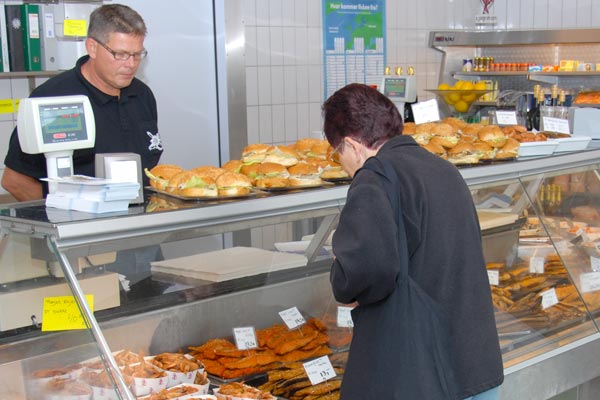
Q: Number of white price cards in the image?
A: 12